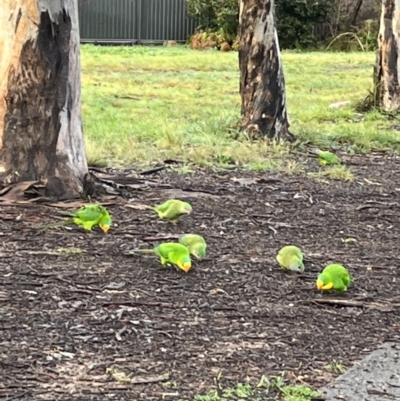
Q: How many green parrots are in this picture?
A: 7